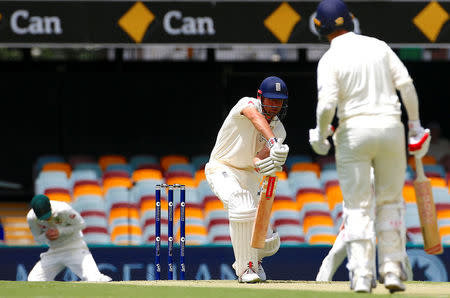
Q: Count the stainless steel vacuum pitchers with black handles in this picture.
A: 0